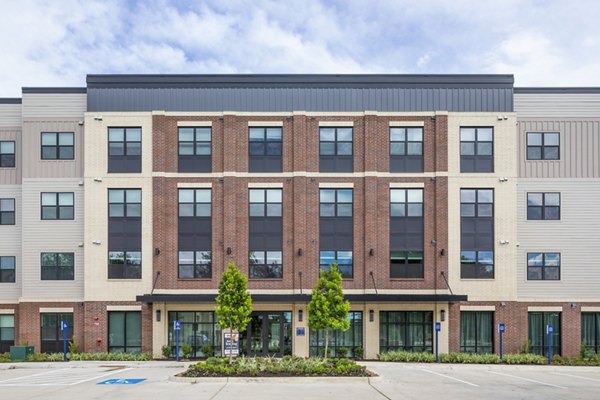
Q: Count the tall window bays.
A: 6